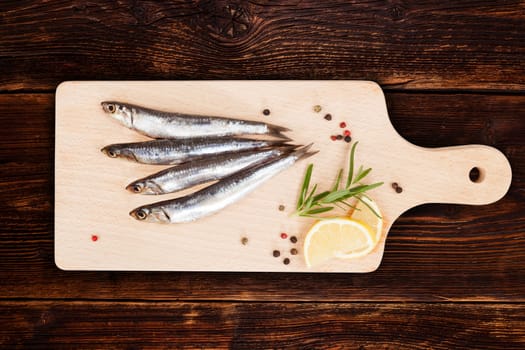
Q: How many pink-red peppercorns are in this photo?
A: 5